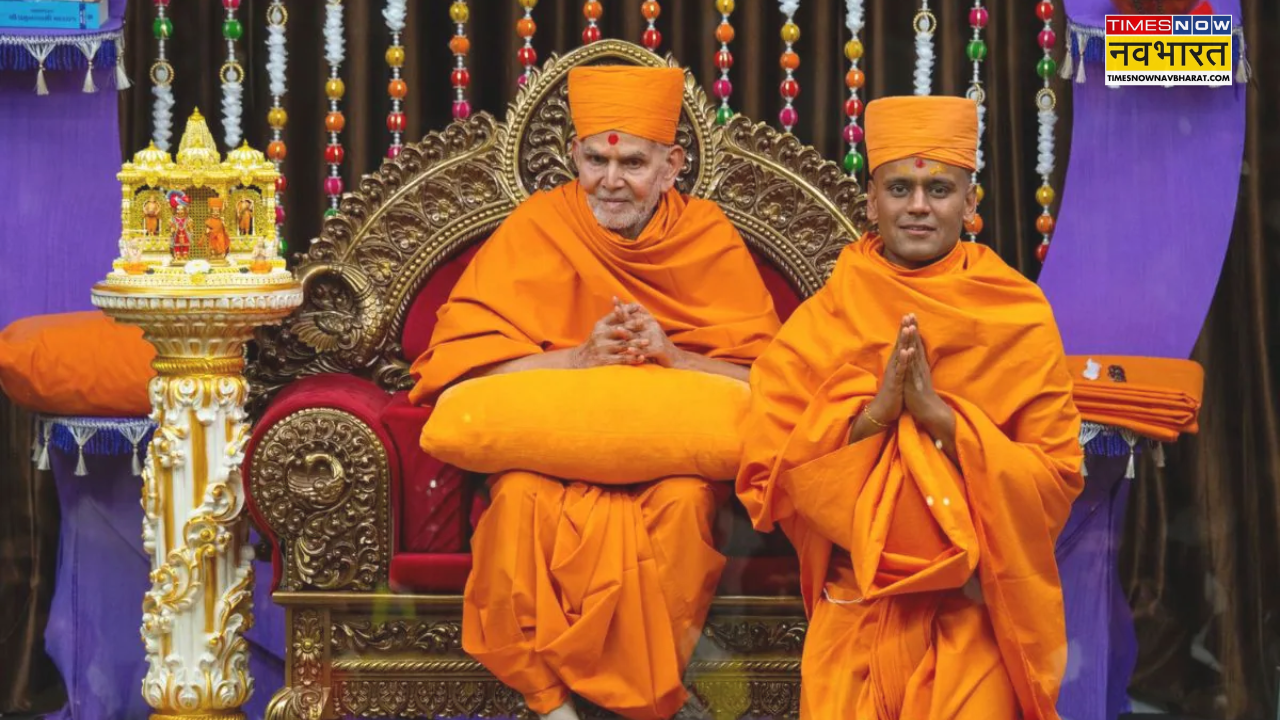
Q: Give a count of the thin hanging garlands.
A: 15